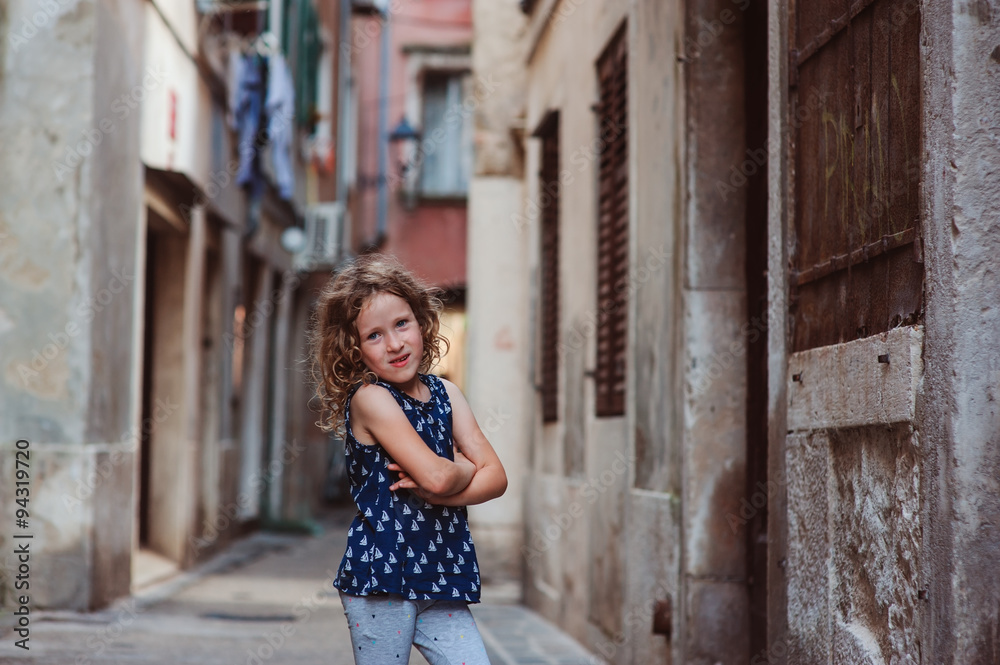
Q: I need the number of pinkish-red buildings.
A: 1